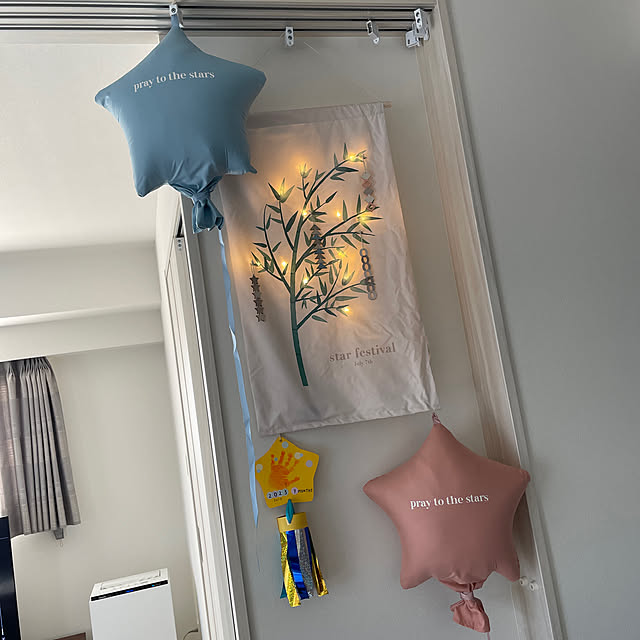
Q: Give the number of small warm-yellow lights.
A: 12